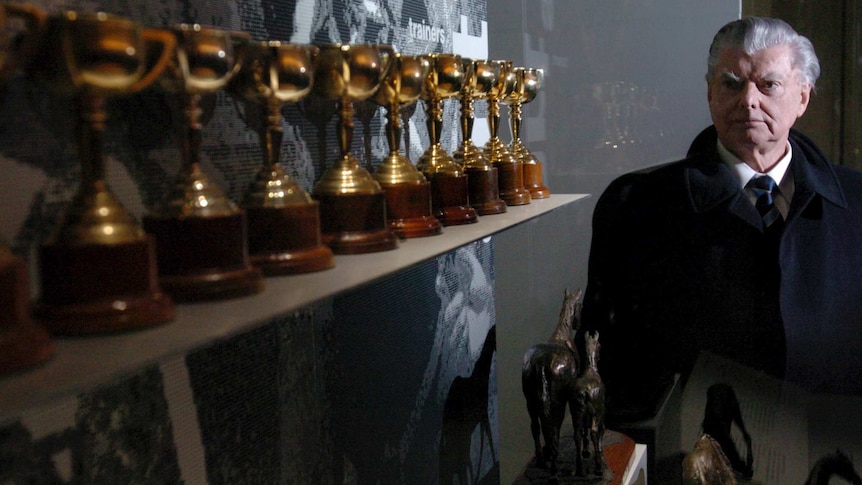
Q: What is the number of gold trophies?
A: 10